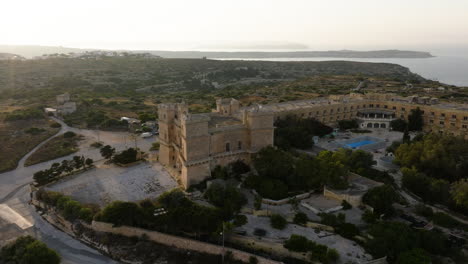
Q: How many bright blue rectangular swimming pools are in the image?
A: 1